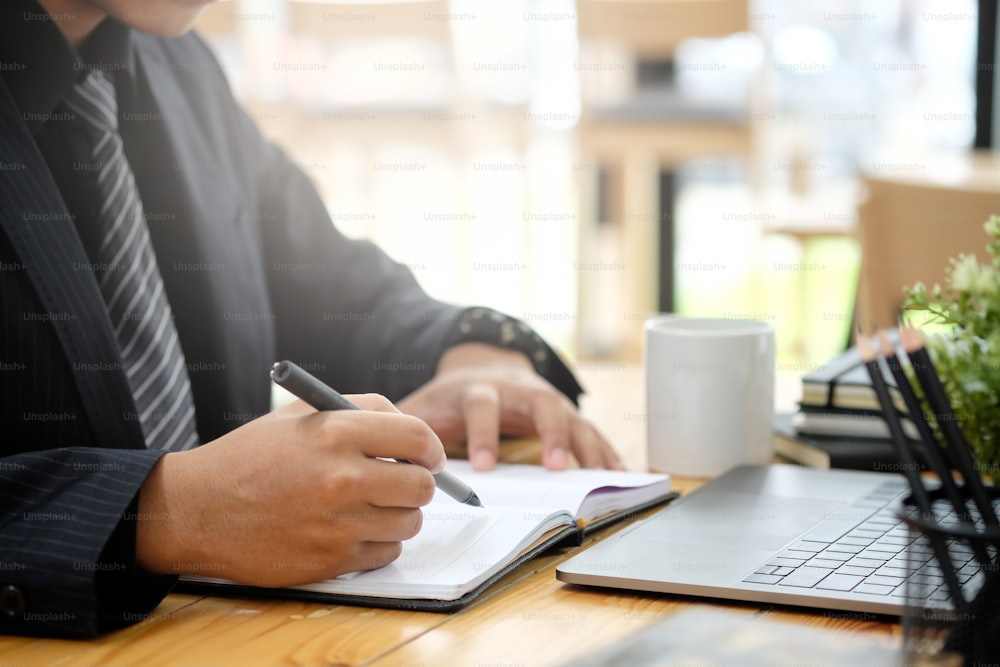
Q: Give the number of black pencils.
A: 3